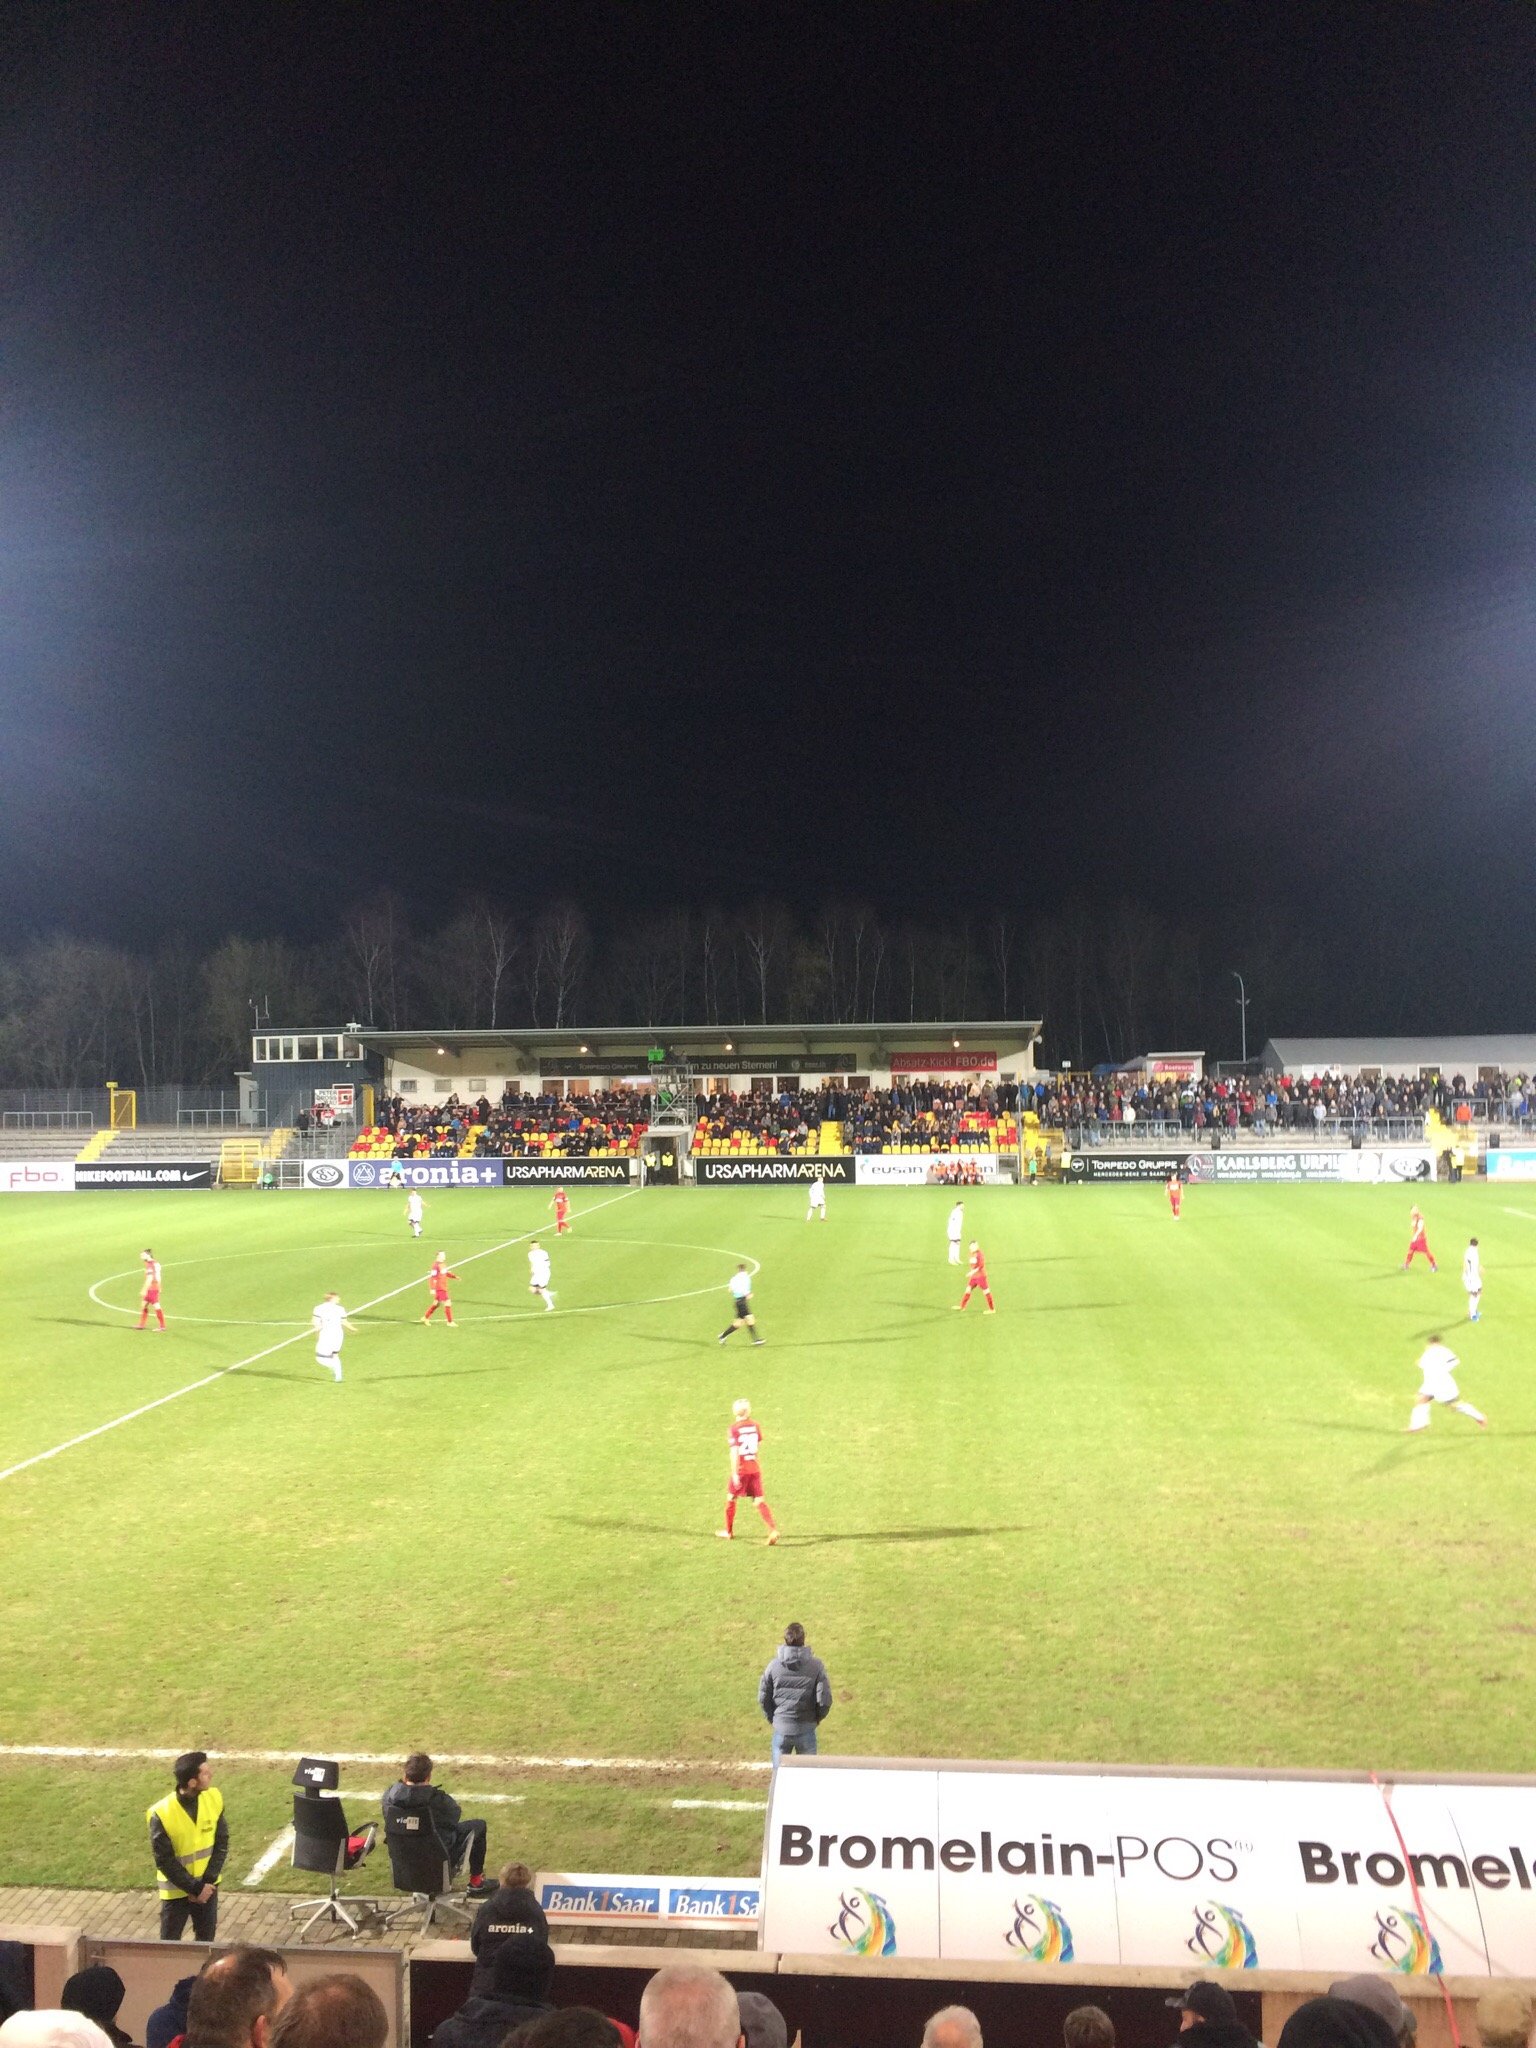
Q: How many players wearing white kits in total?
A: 7